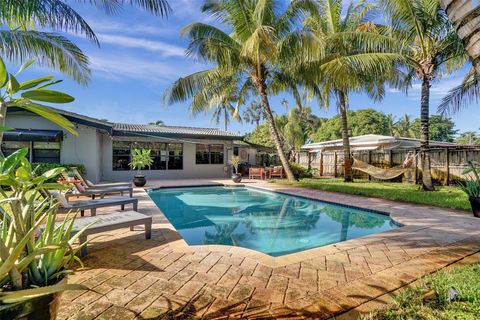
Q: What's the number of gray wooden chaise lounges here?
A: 4